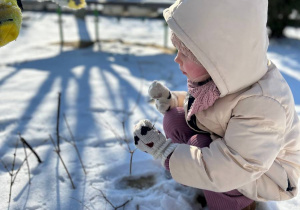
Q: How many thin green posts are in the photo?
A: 3